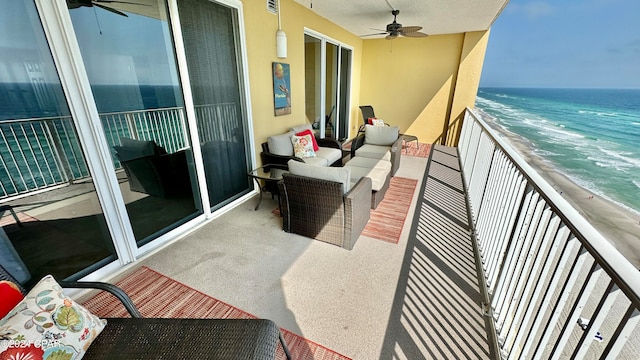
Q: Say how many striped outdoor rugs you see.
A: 3